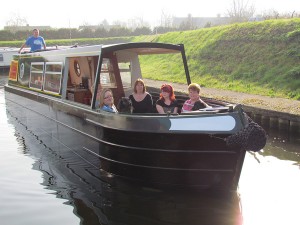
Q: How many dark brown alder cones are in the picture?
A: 0